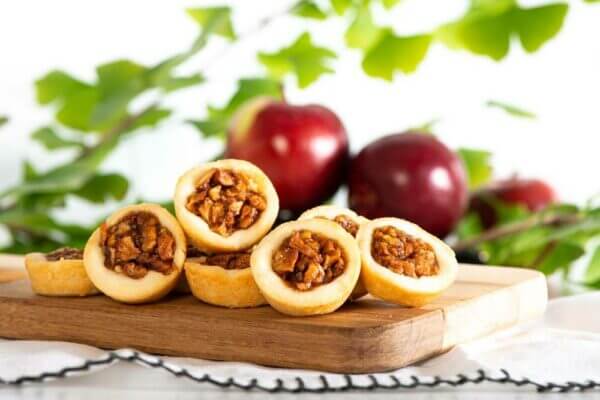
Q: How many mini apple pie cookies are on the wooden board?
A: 7